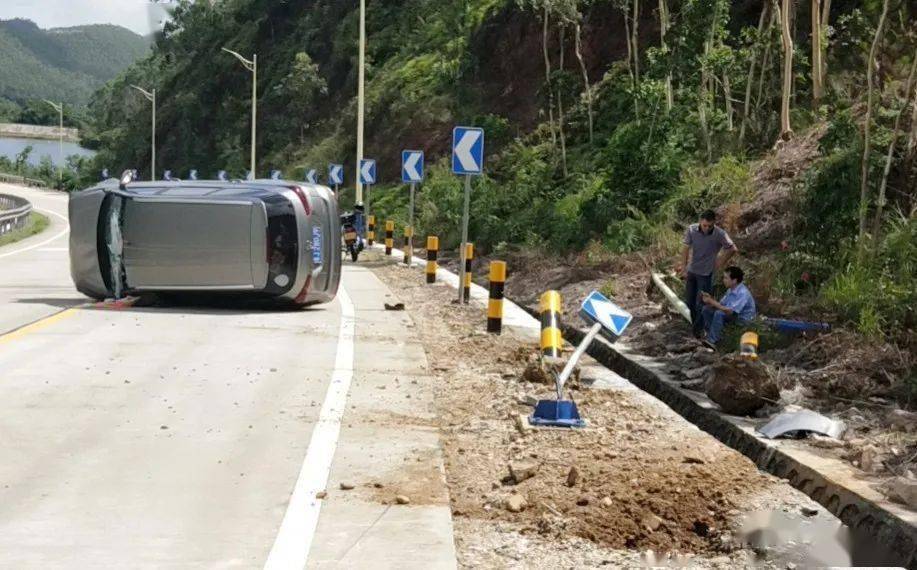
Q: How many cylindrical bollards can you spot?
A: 8